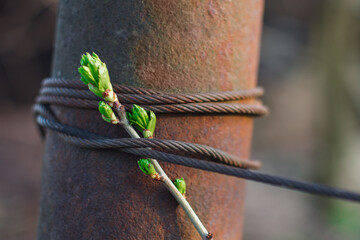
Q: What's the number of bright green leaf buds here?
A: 5